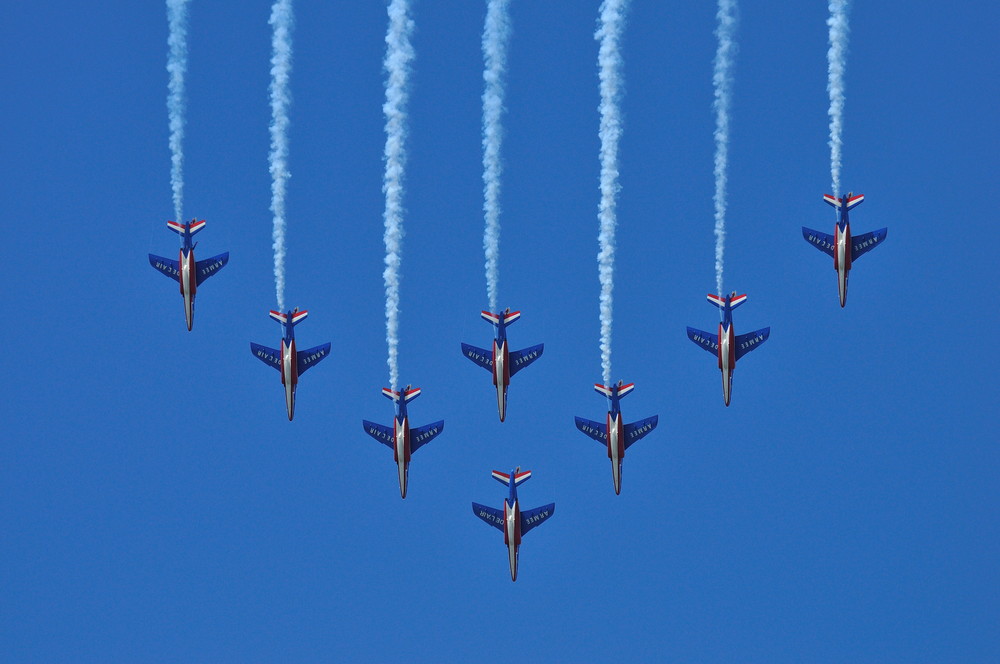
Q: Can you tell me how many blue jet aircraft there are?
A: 8